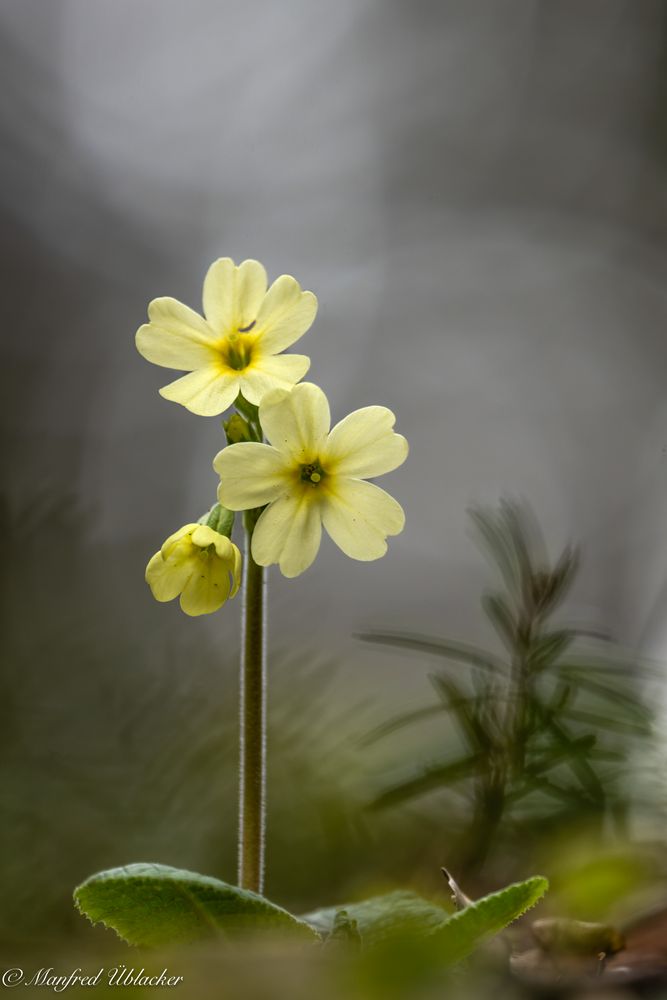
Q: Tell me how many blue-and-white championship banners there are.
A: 0